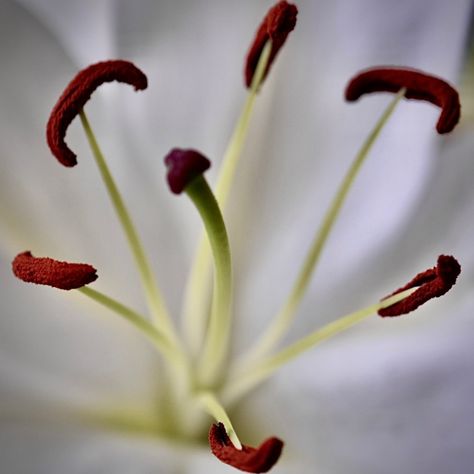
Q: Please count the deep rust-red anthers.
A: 6